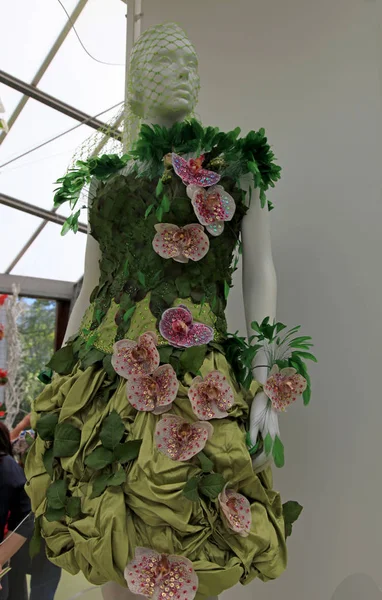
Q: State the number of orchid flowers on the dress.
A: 10